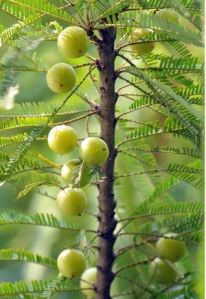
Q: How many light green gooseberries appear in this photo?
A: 11